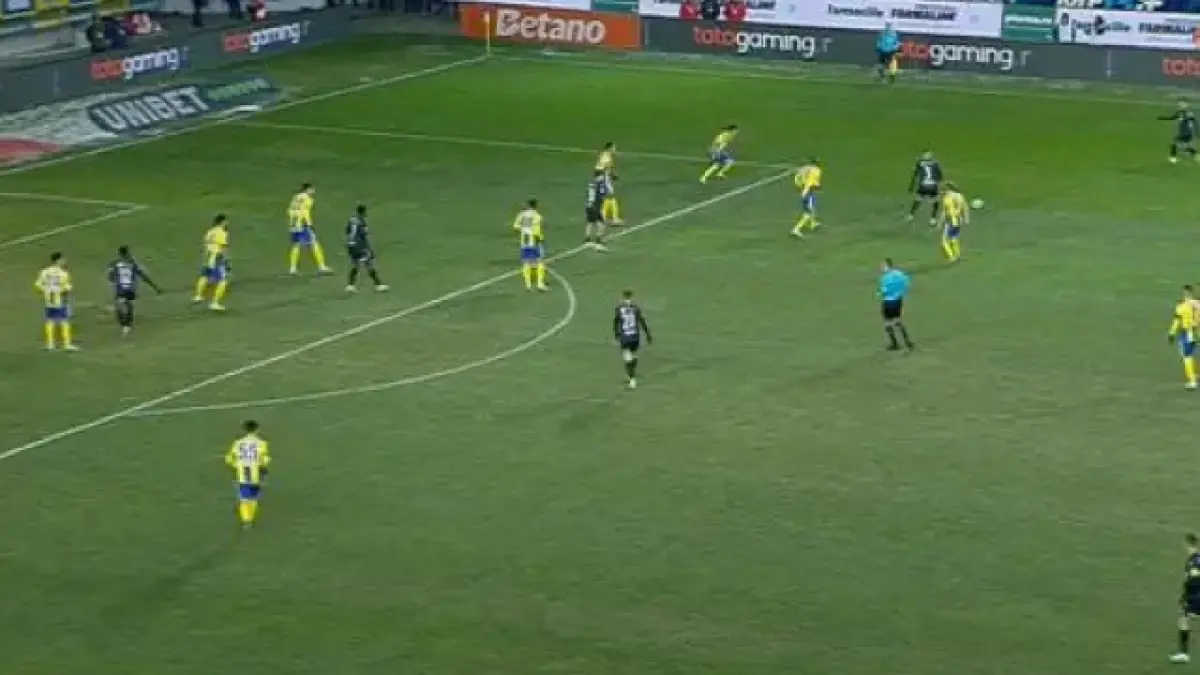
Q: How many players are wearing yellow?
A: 10